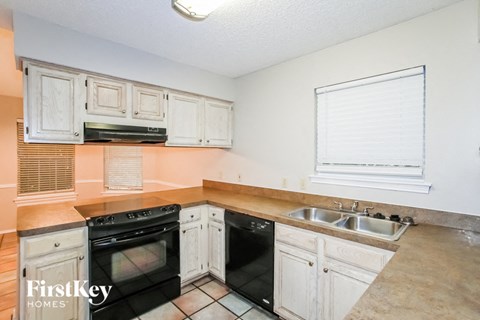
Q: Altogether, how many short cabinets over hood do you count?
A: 2